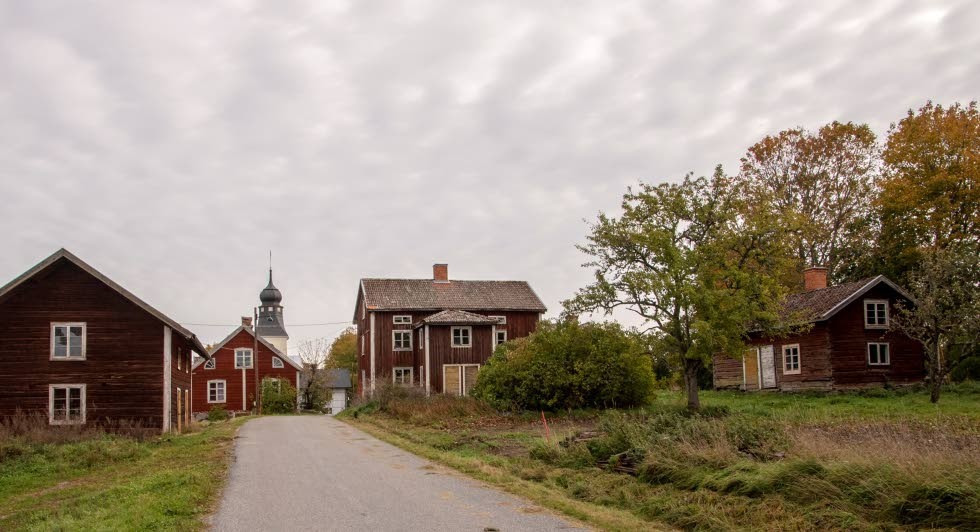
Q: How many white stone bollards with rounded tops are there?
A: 0